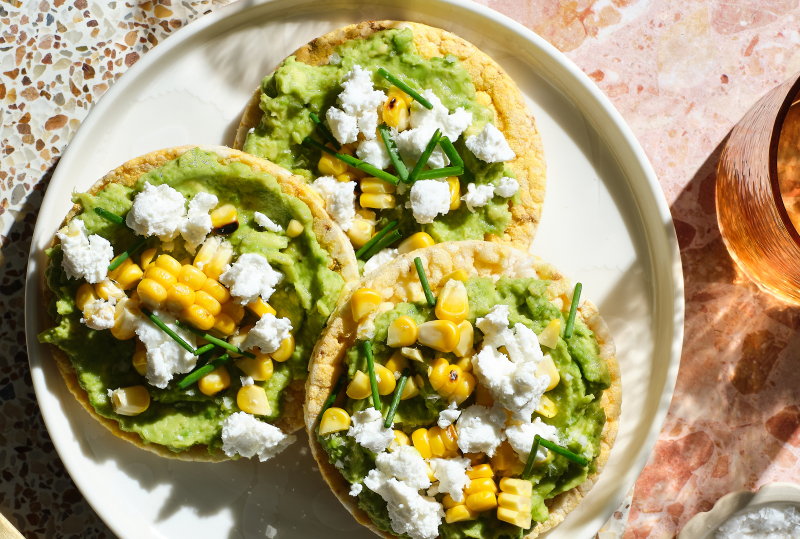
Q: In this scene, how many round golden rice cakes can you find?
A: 3